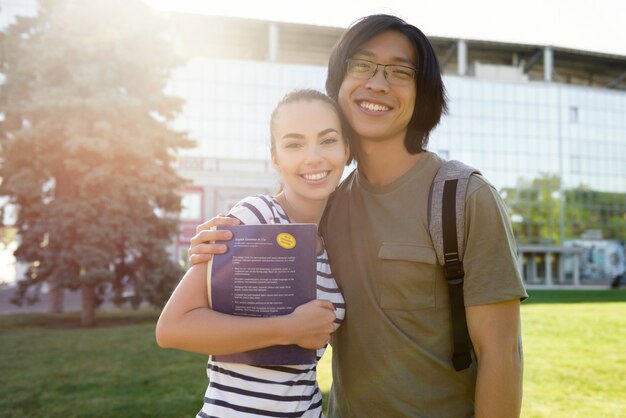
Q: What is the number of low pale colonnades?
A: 1